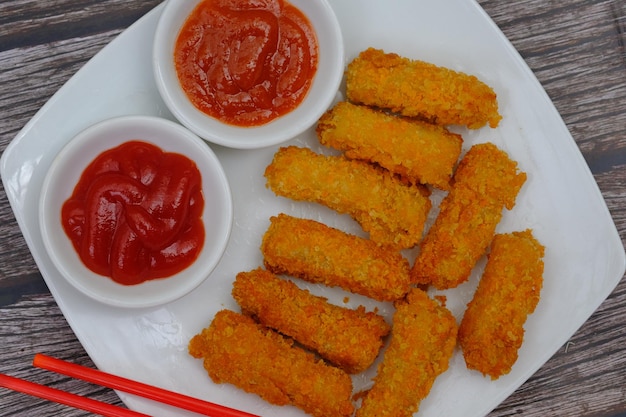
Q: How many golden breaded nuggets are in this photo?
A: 9